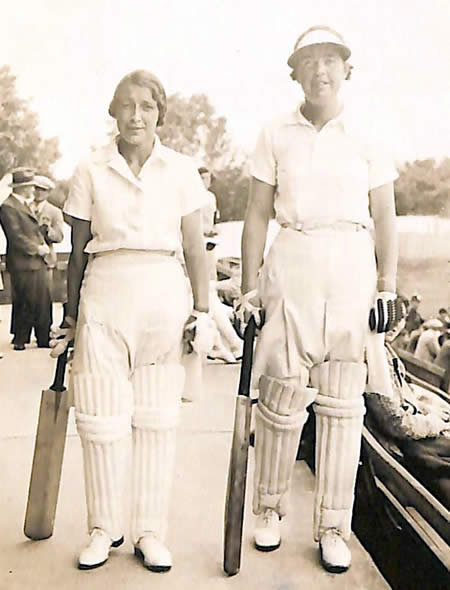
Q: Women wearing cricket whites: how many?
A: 2